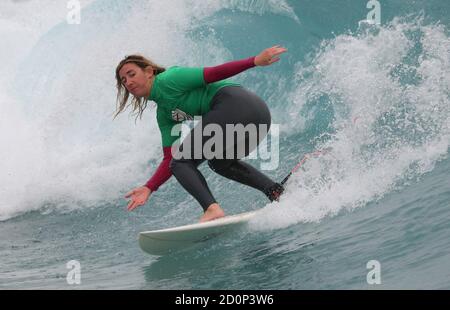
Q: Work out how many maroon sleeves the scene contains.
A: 2